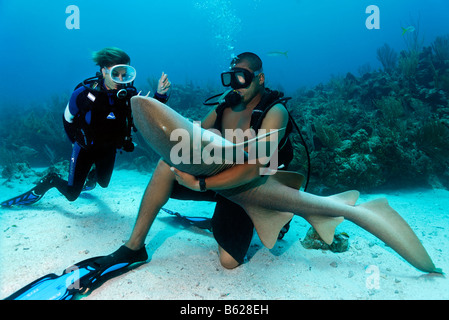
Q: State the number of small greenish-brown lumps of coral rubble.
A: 1